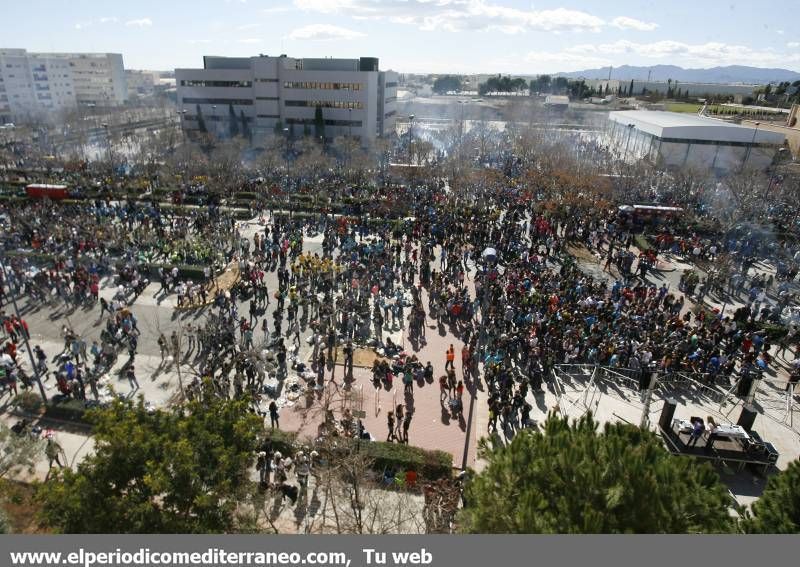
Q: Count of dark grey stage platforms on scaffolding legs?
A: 1